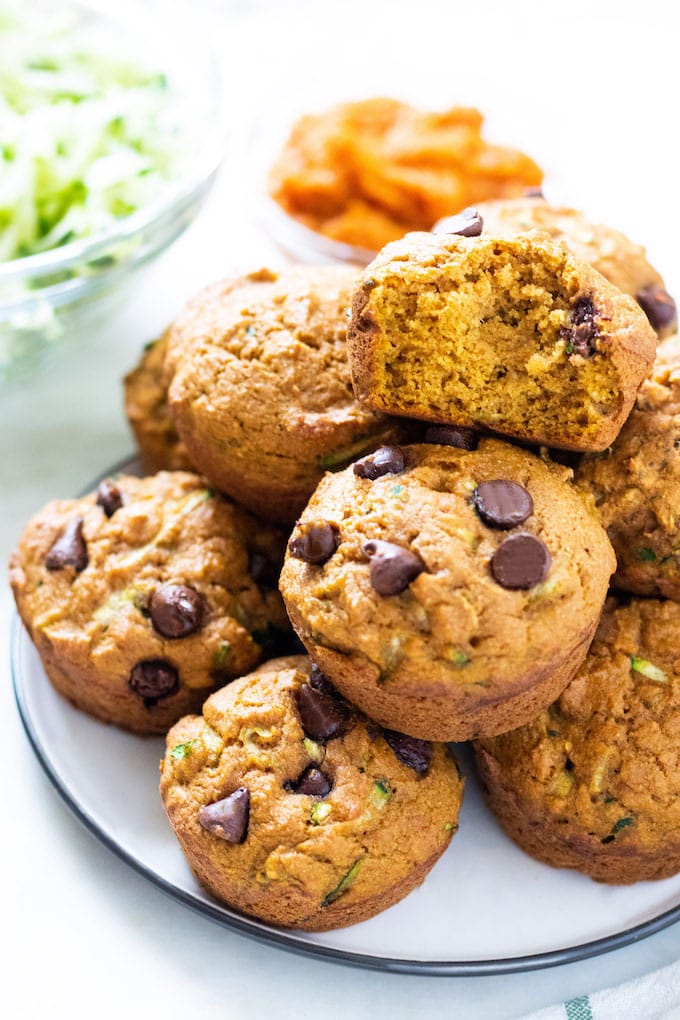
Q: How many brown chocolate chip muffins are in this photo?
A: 9